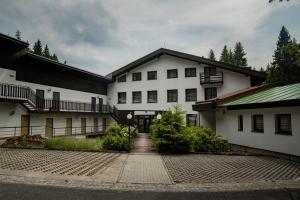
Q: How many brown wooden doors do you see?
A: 5